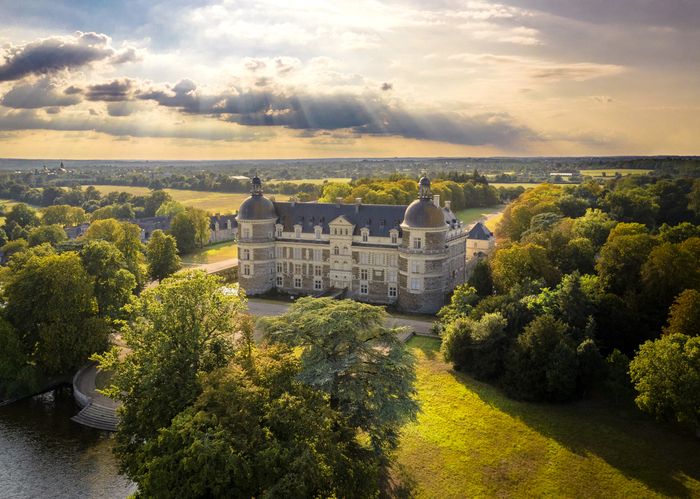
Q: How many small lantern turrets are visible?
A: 2